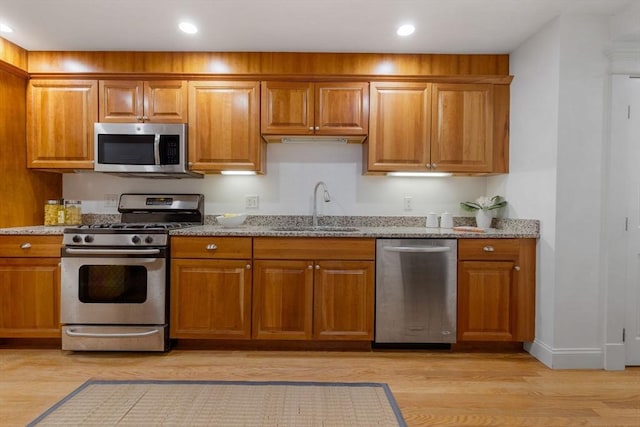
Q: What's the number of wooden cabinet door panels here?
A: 13